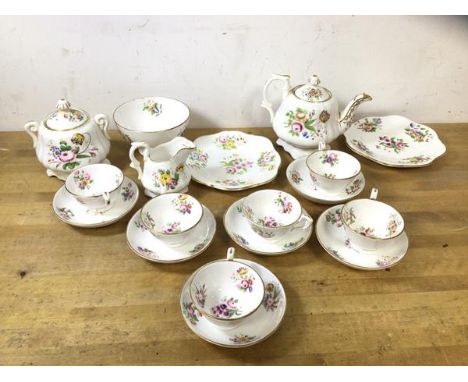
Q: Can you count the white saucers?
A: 6